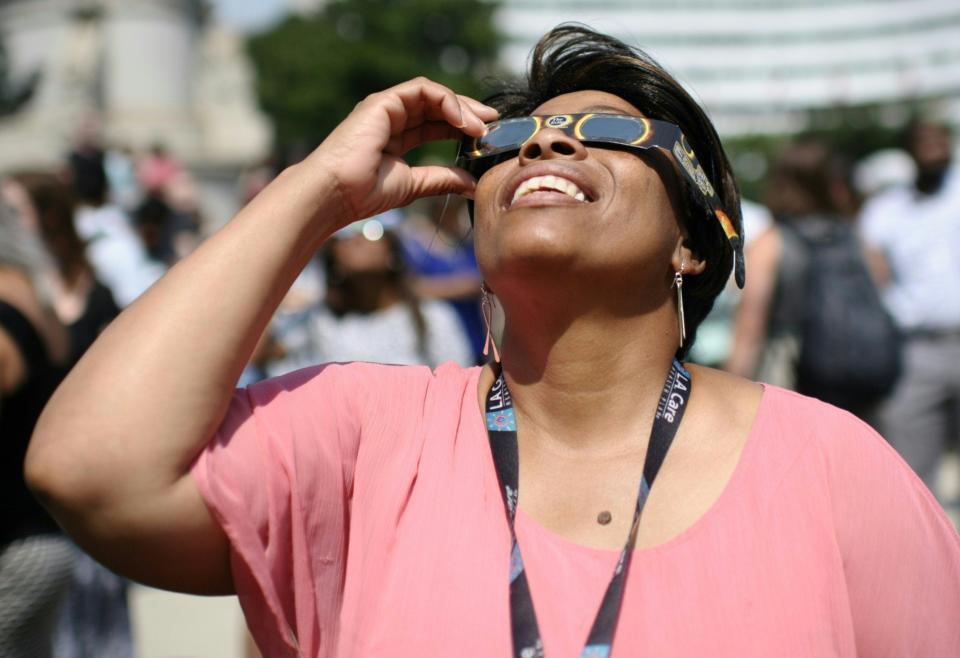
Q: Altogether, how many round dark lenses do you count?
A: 2